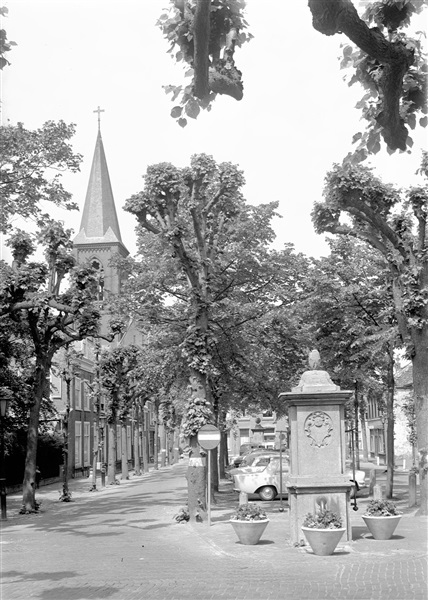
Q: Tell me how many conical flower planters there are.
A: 3